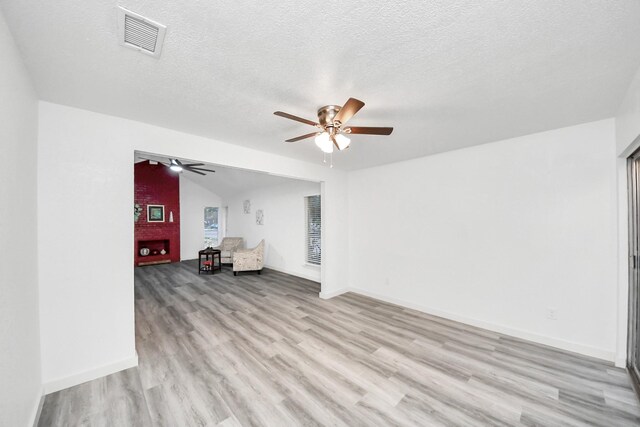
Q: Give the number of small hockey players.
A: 0